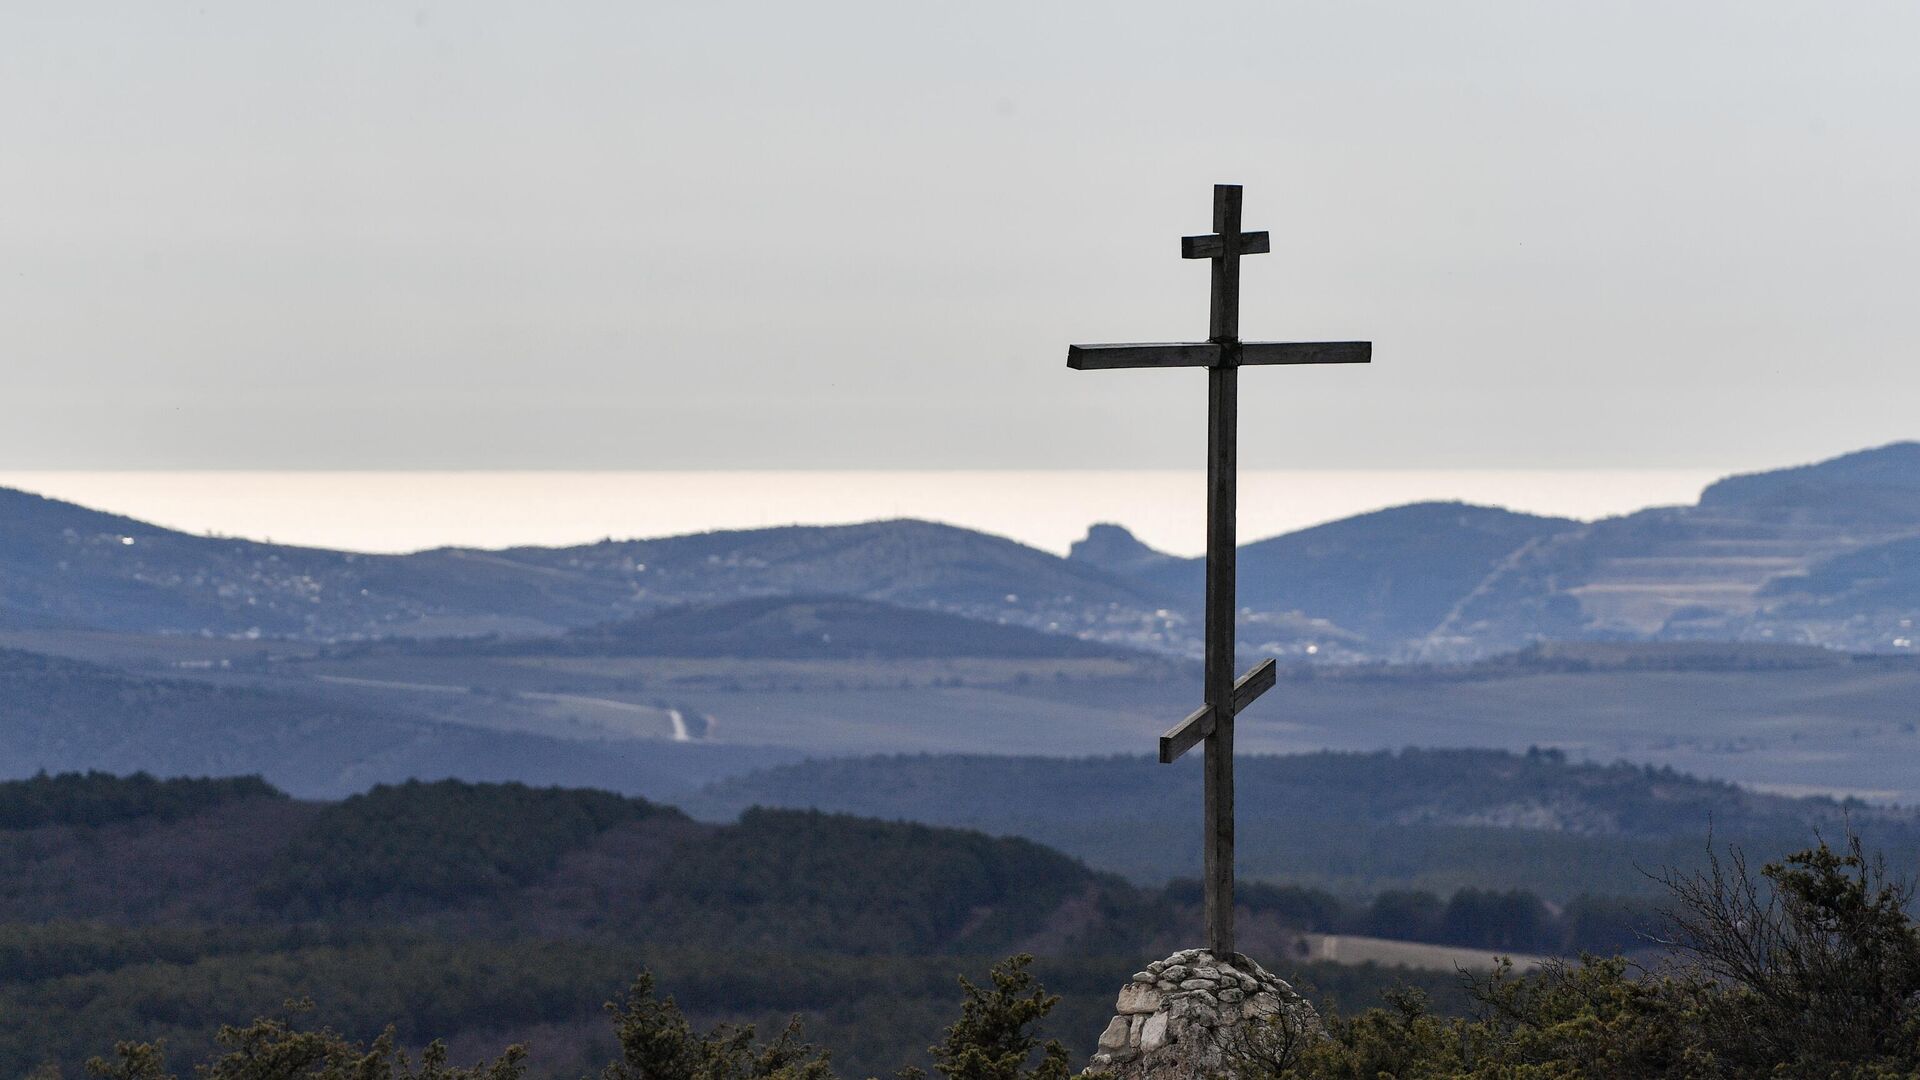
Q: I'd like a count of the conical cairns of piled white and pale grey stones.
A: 1